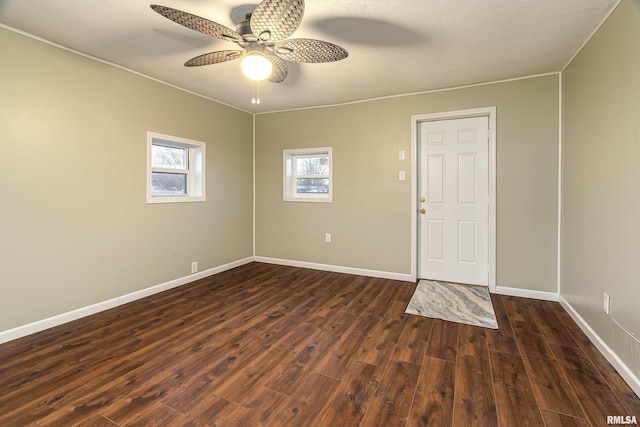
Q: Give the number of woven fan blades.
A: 5